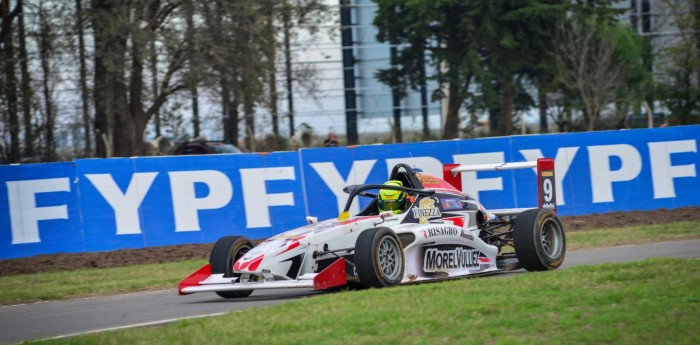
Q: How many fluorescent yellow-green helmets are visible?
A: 1